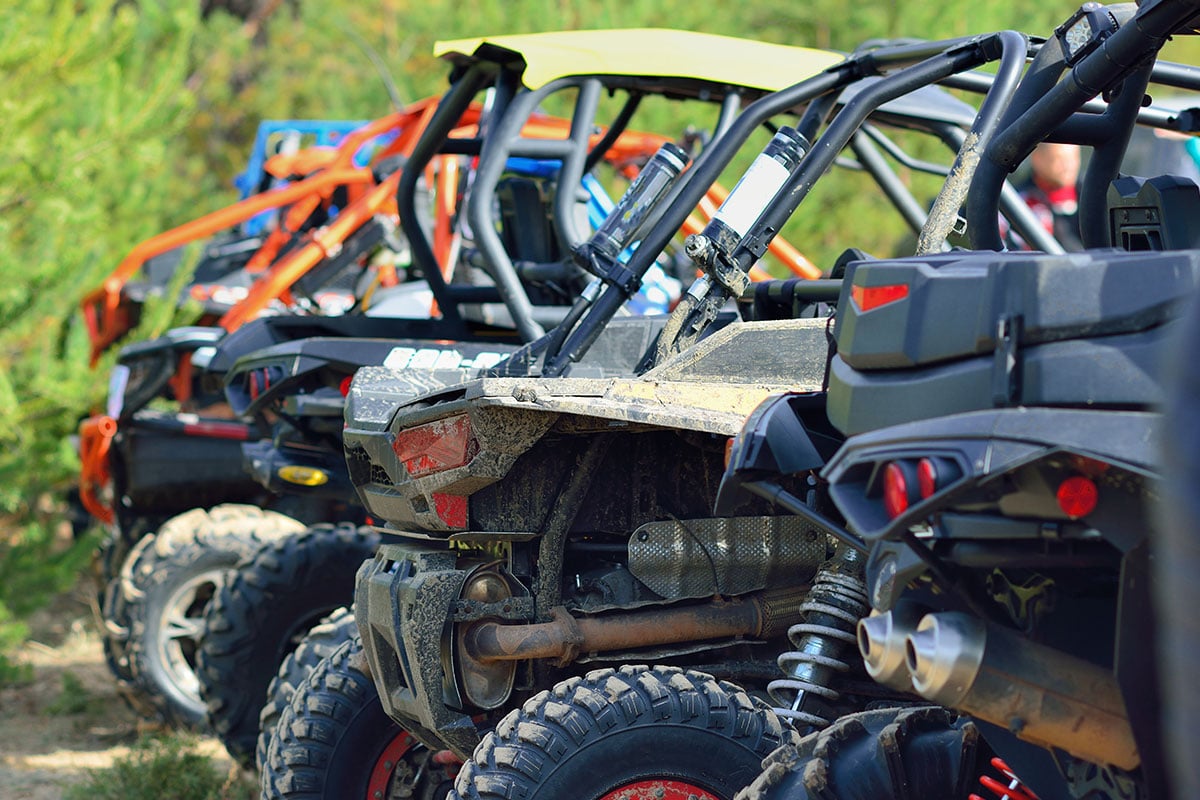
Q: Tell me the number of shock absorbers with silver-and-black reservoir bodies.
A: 2